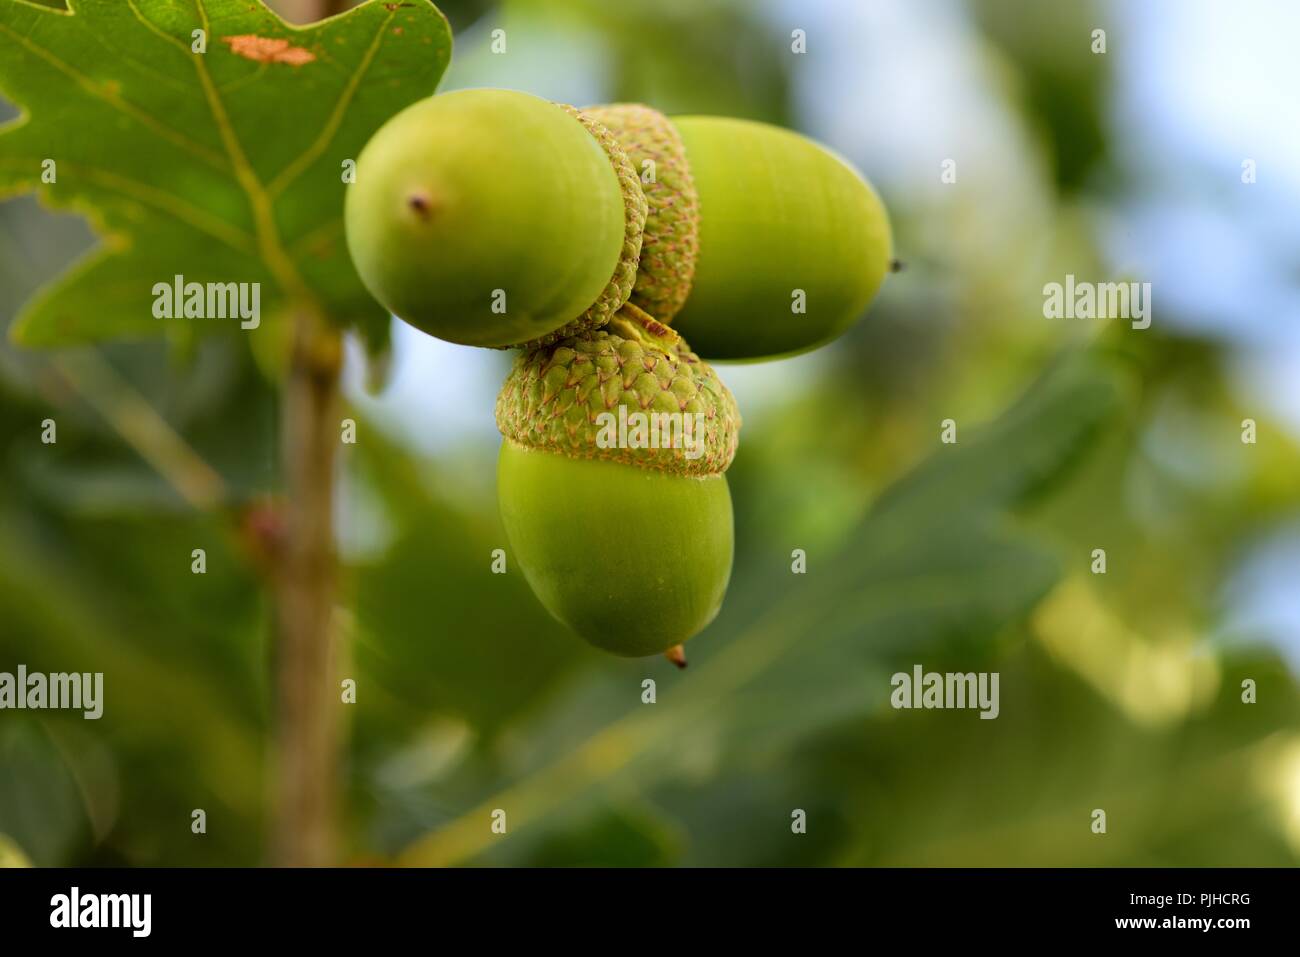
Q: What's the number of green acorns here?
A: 3